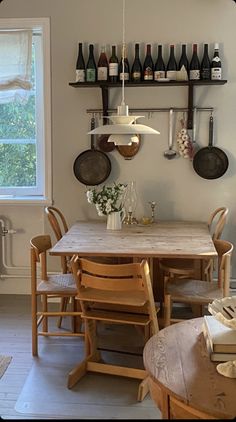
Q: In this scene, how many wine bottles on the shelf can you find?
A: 13